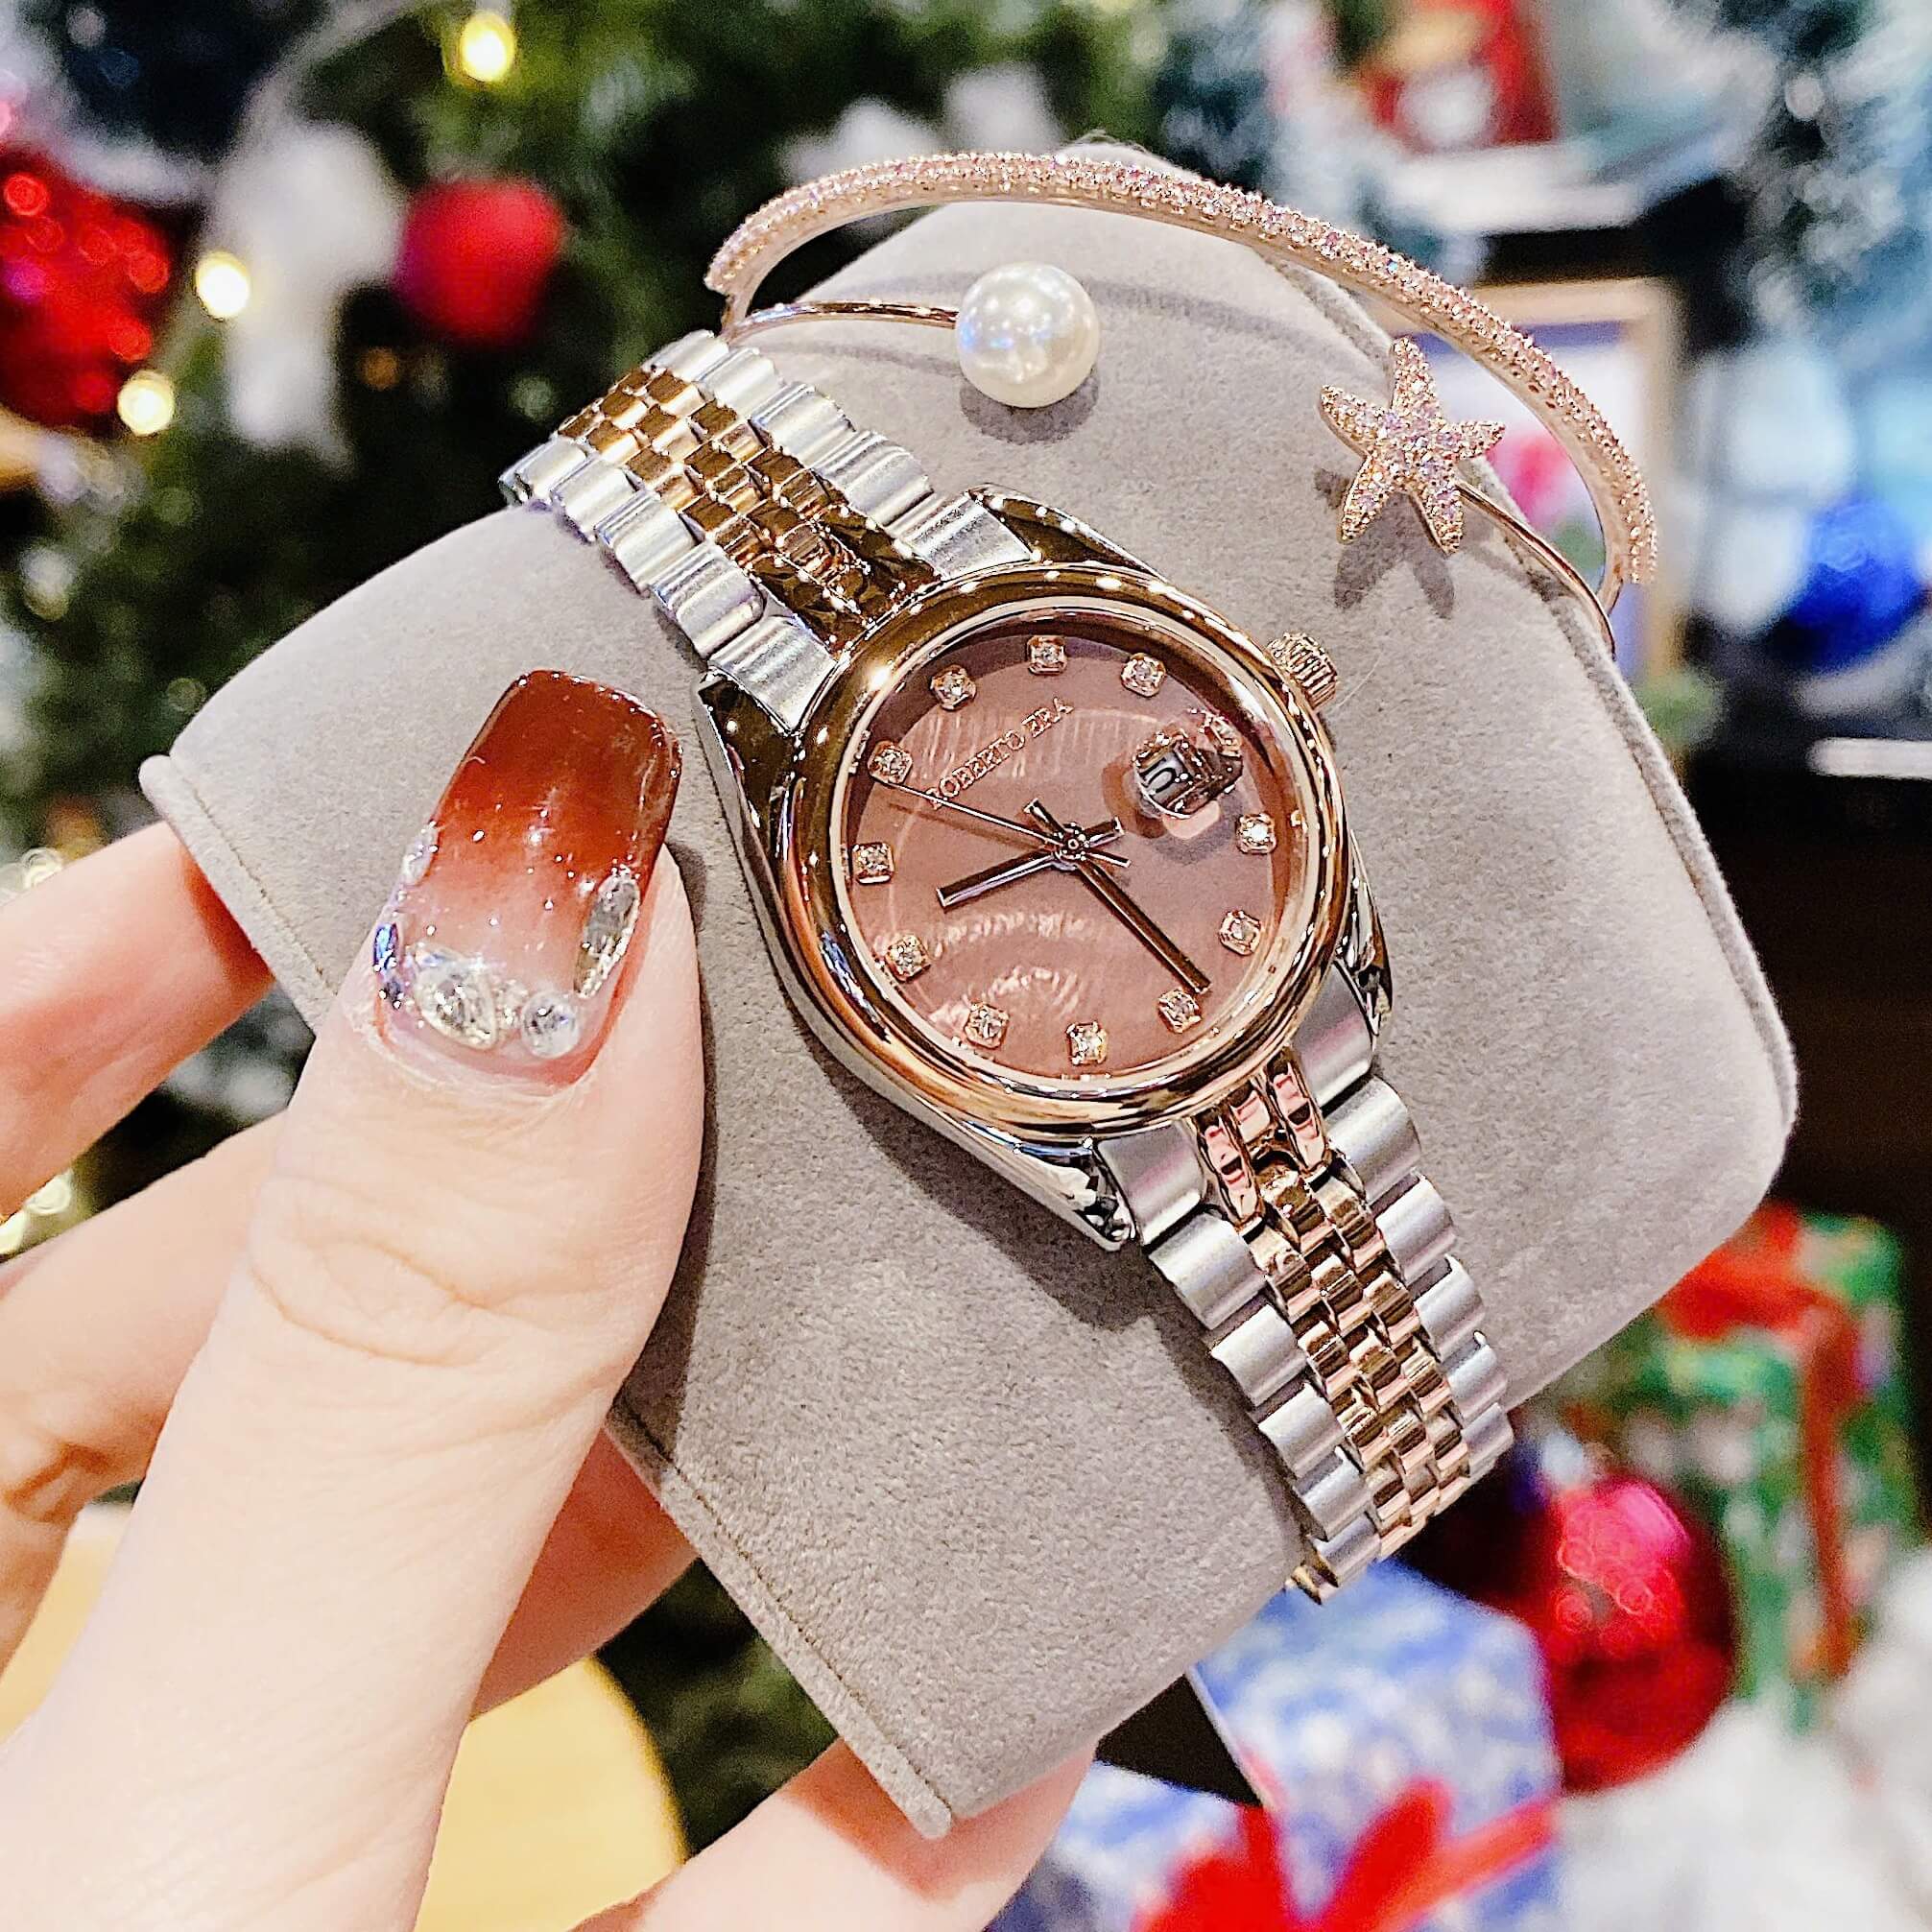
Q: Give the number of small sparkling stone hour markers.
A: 11